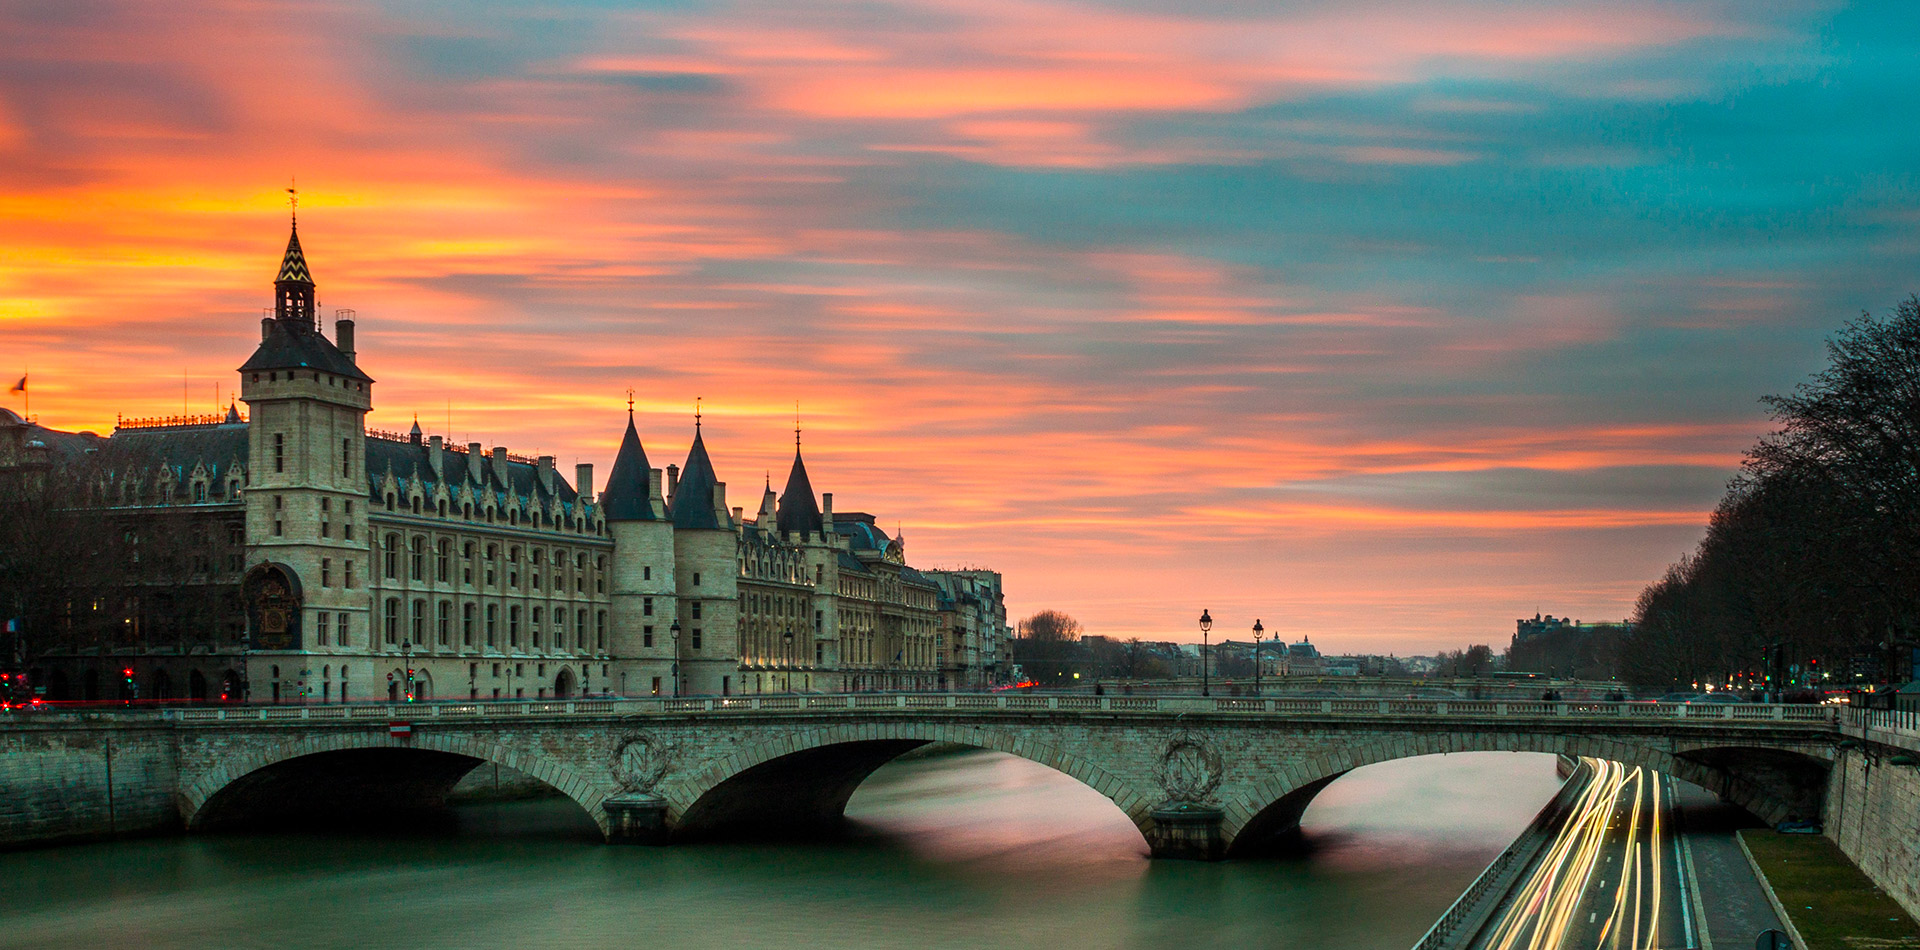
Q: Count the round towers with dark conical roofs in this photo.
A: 3